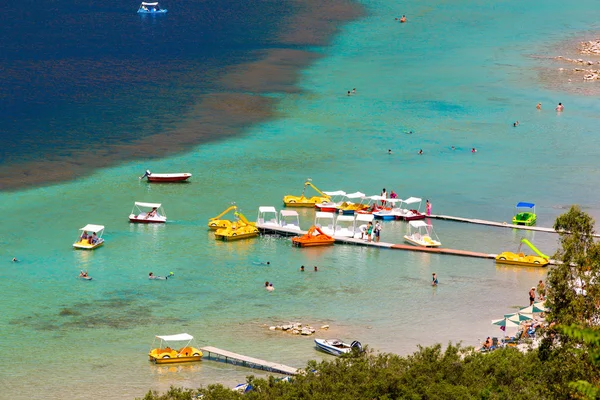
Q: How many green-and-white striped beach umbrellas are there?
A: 4